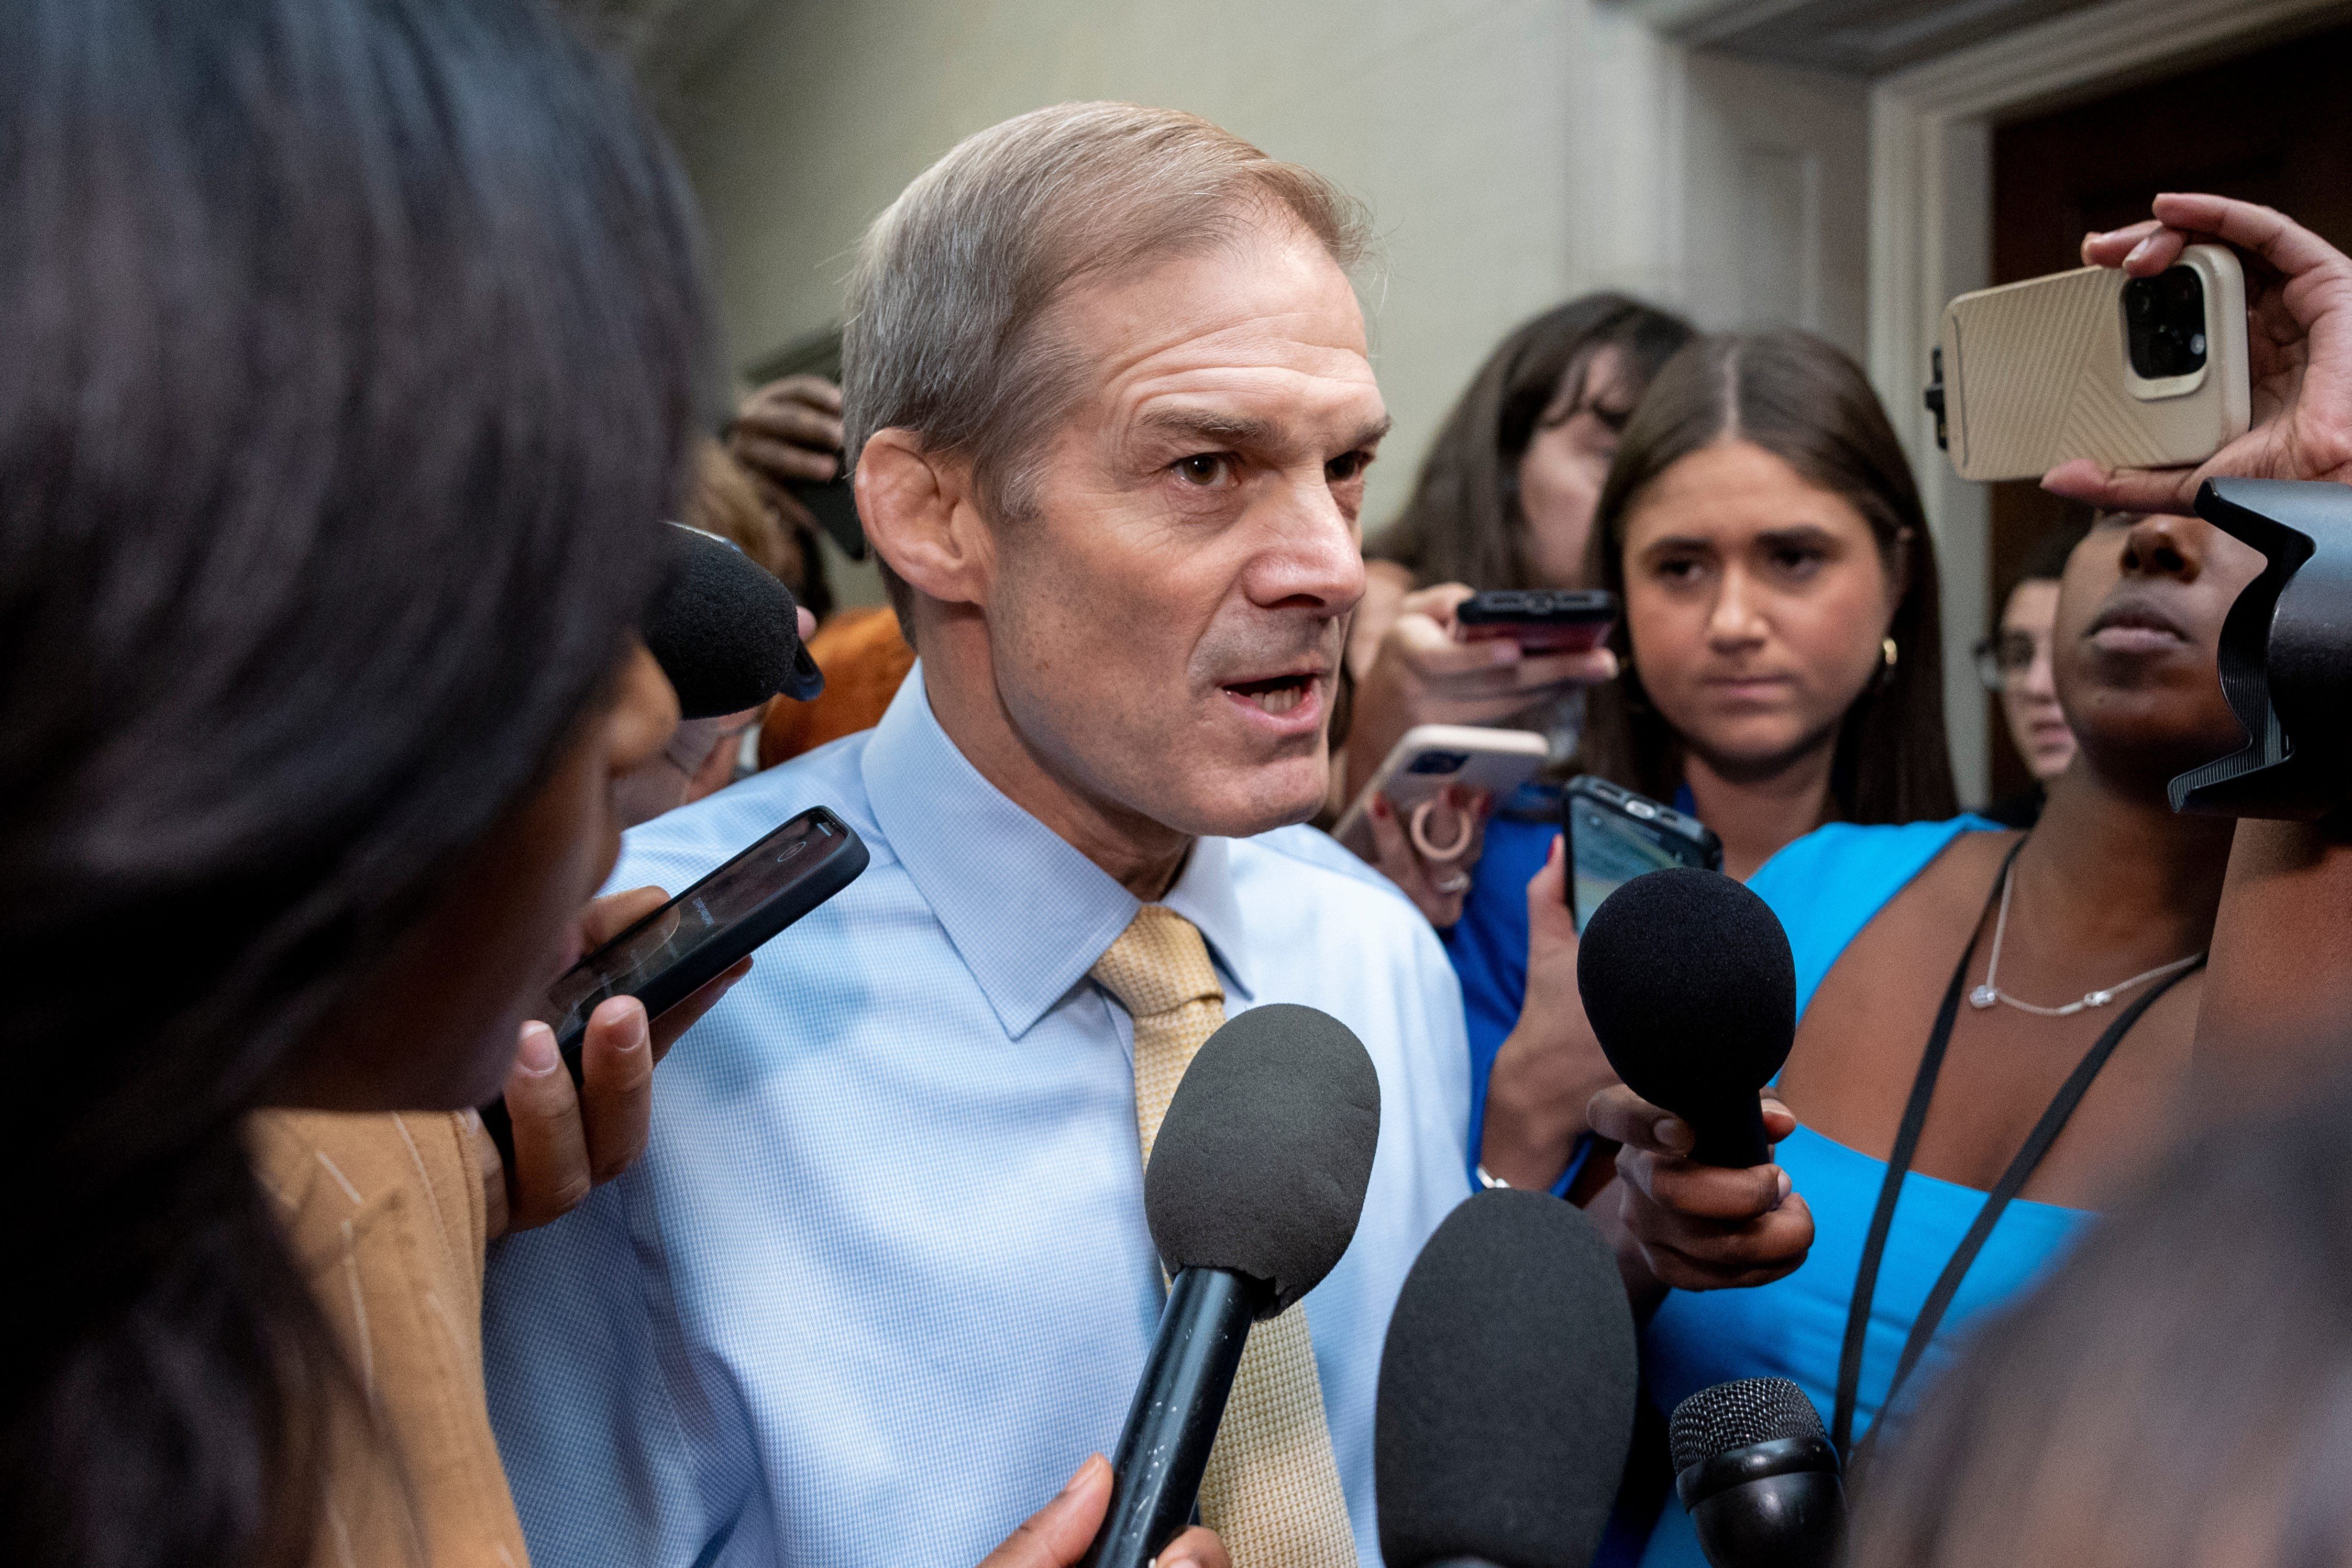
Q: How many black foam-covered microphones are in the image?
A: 4